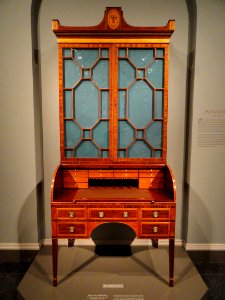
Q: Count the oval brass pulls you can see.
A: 6